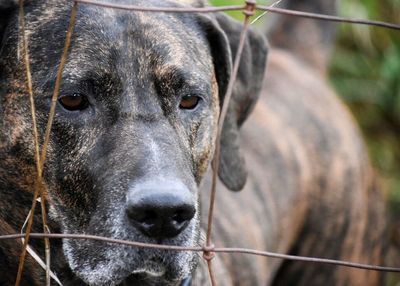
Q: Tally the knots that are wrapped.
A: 2